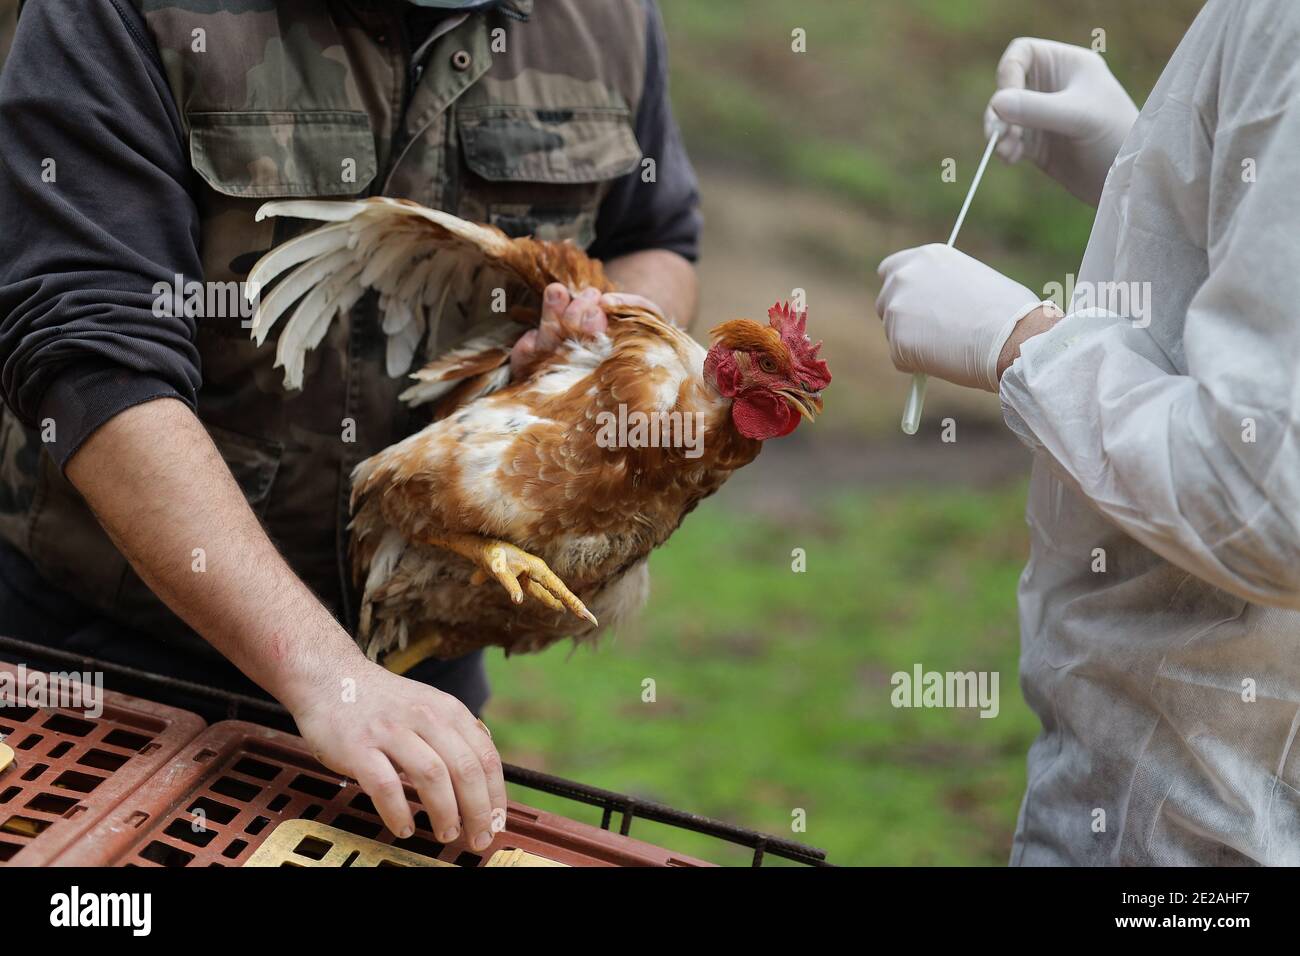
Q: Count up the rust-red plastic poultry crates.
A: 2